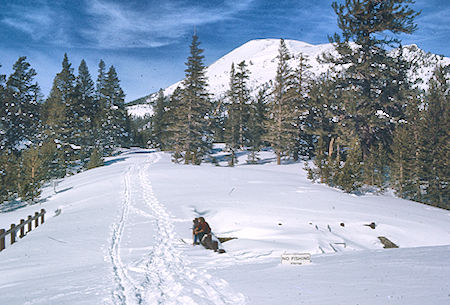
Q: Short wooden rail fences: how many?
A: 1